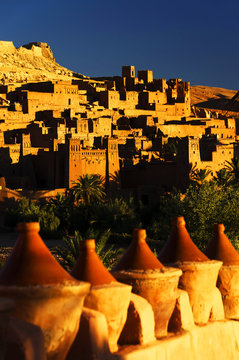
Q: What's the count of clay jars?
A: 5